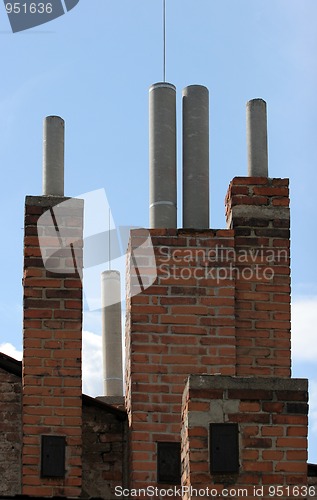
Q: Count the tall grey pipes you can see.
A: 5